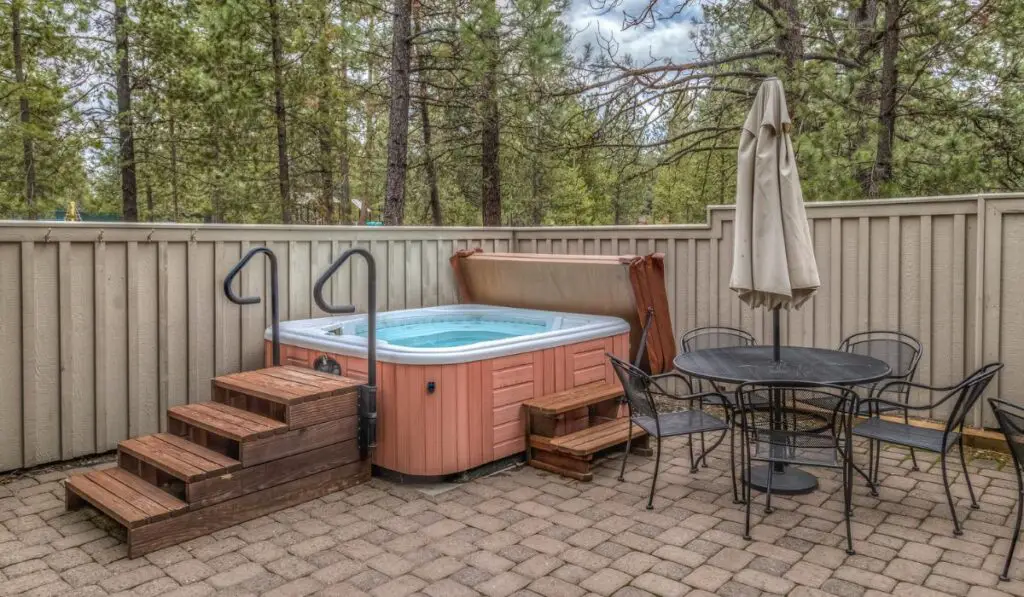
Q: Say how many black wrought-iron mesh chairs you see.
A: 6